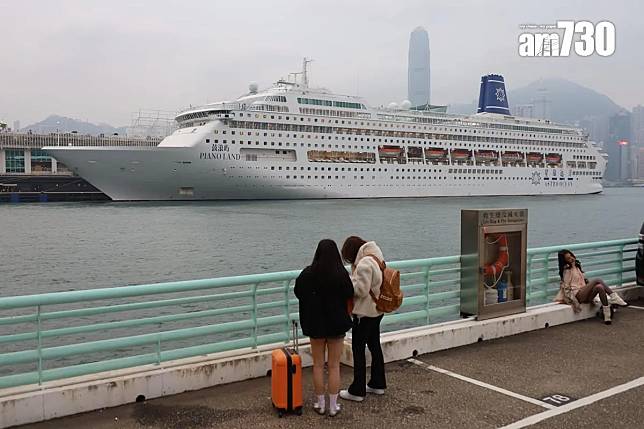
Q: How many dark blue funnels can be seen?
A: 1